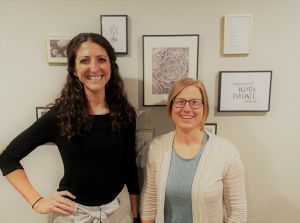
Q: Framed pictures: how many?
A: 8